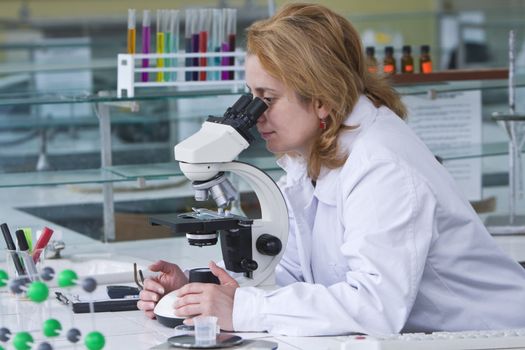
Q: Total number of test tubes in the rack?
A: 12